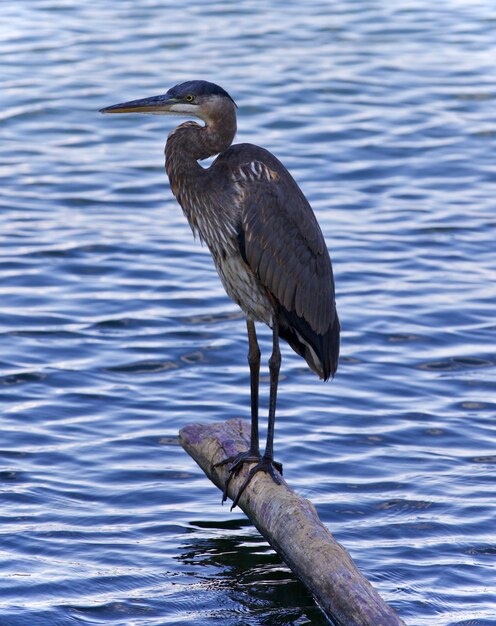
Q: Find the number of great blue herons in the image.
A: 1